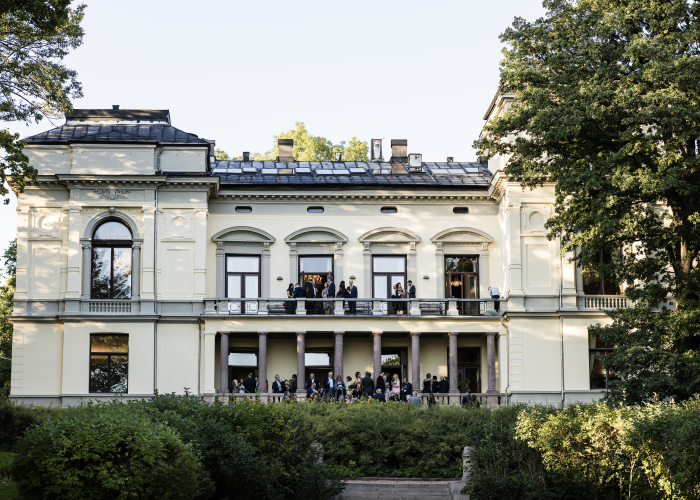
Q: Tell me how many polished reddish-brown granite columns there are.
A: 8